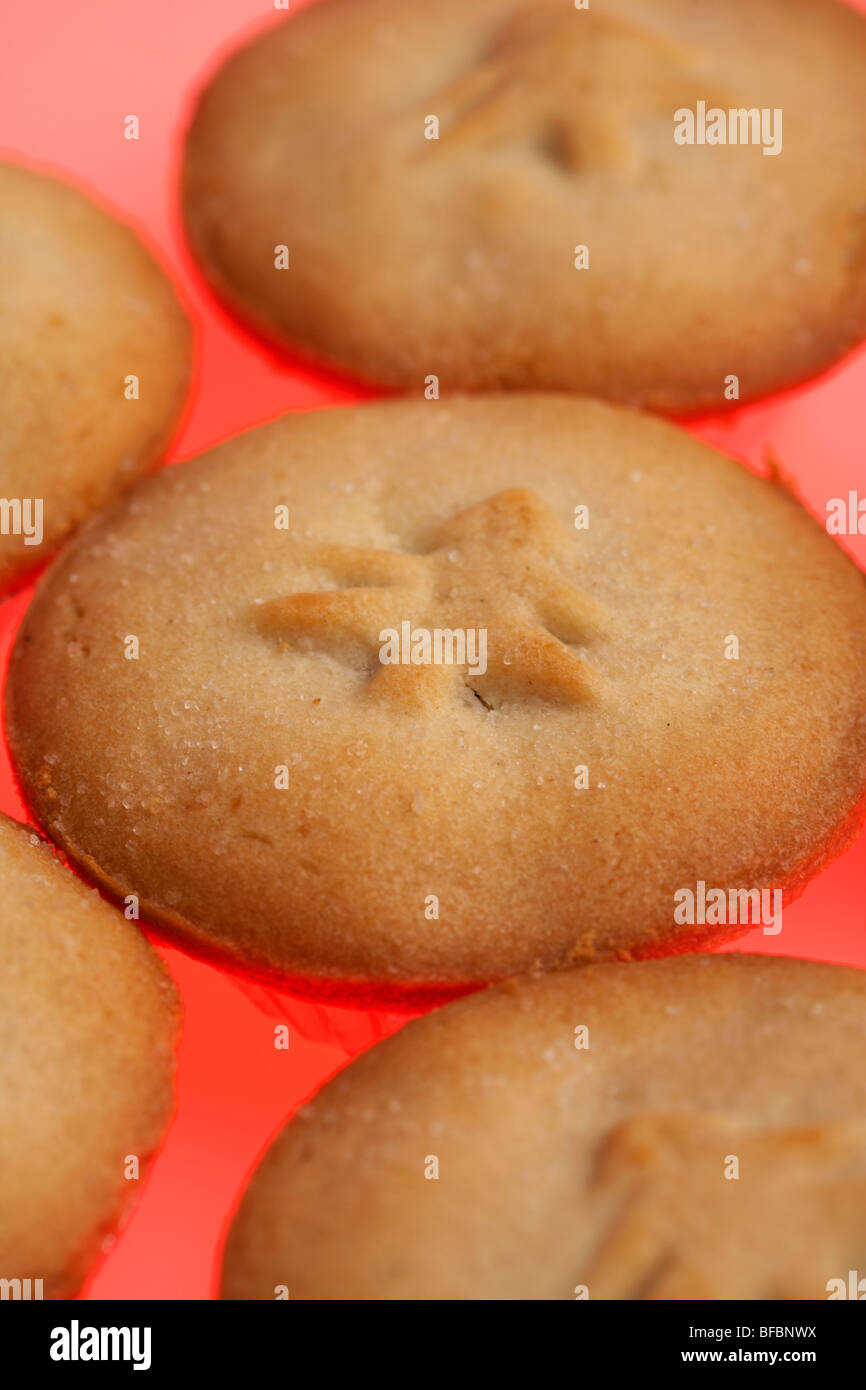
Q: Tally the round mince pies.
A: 5